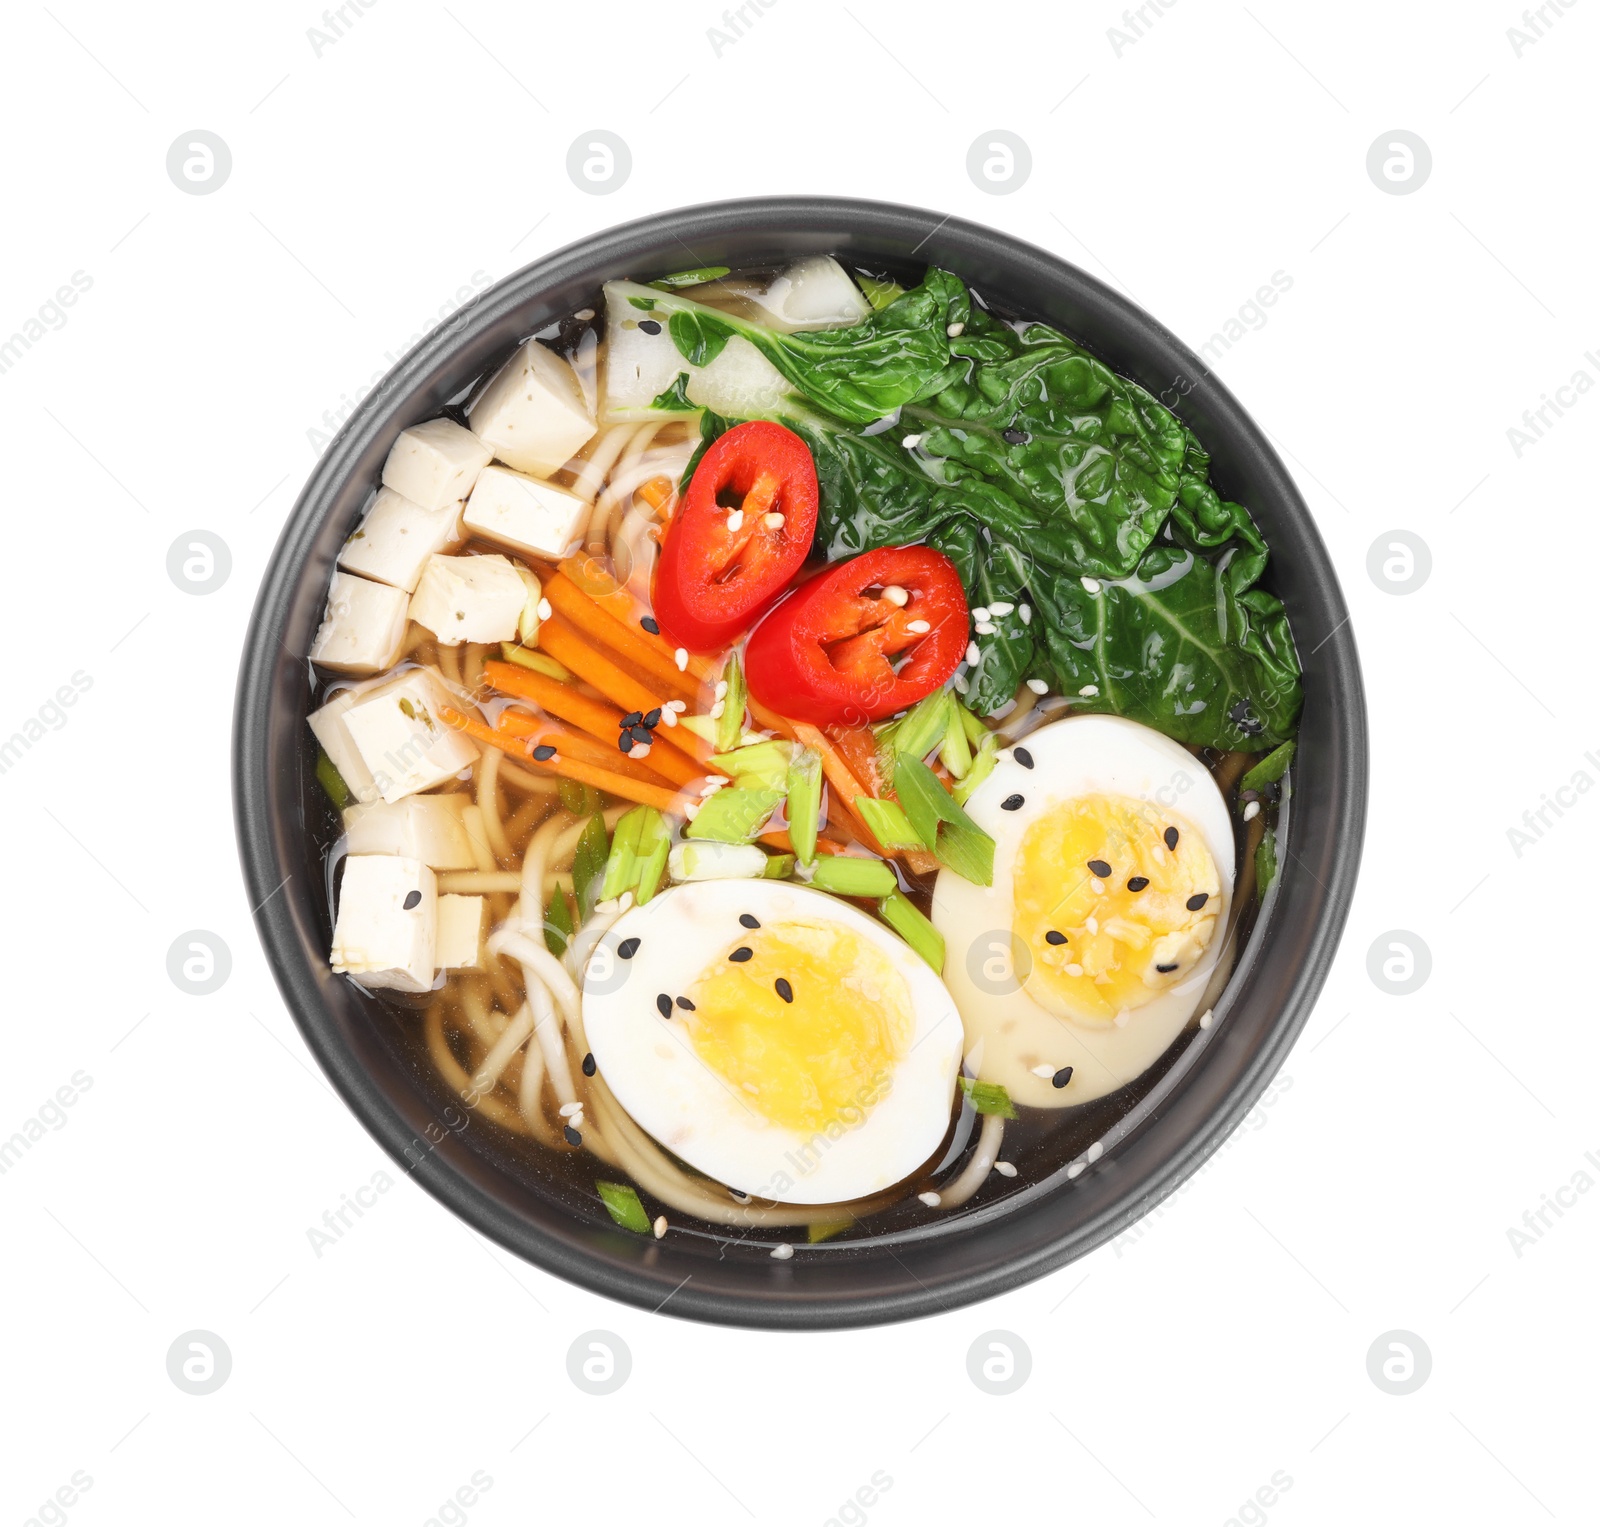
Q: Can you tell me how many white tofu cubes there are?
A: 11